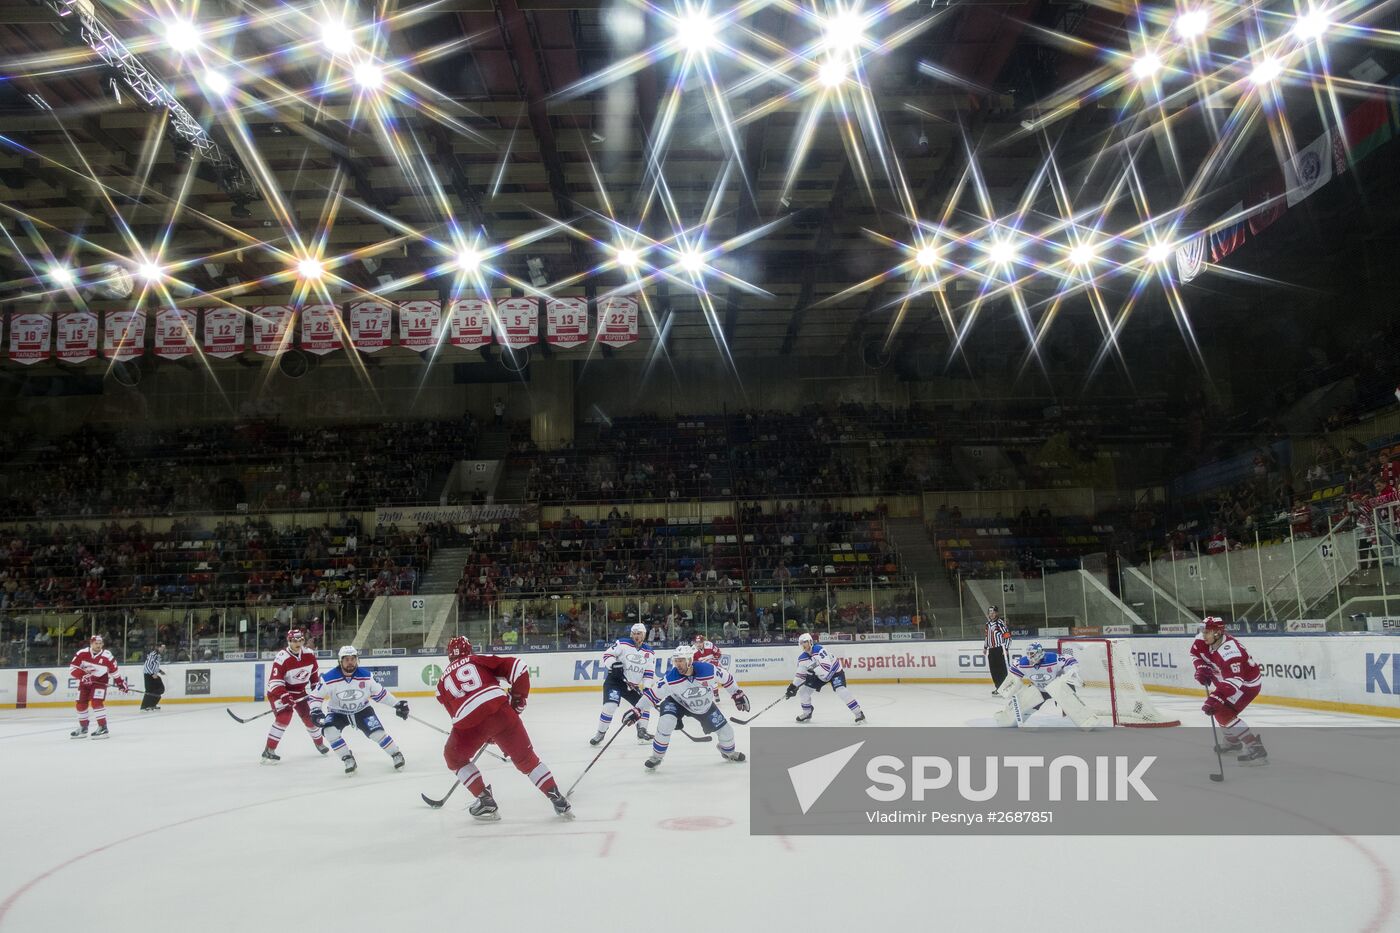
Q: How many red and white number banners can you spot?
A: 13